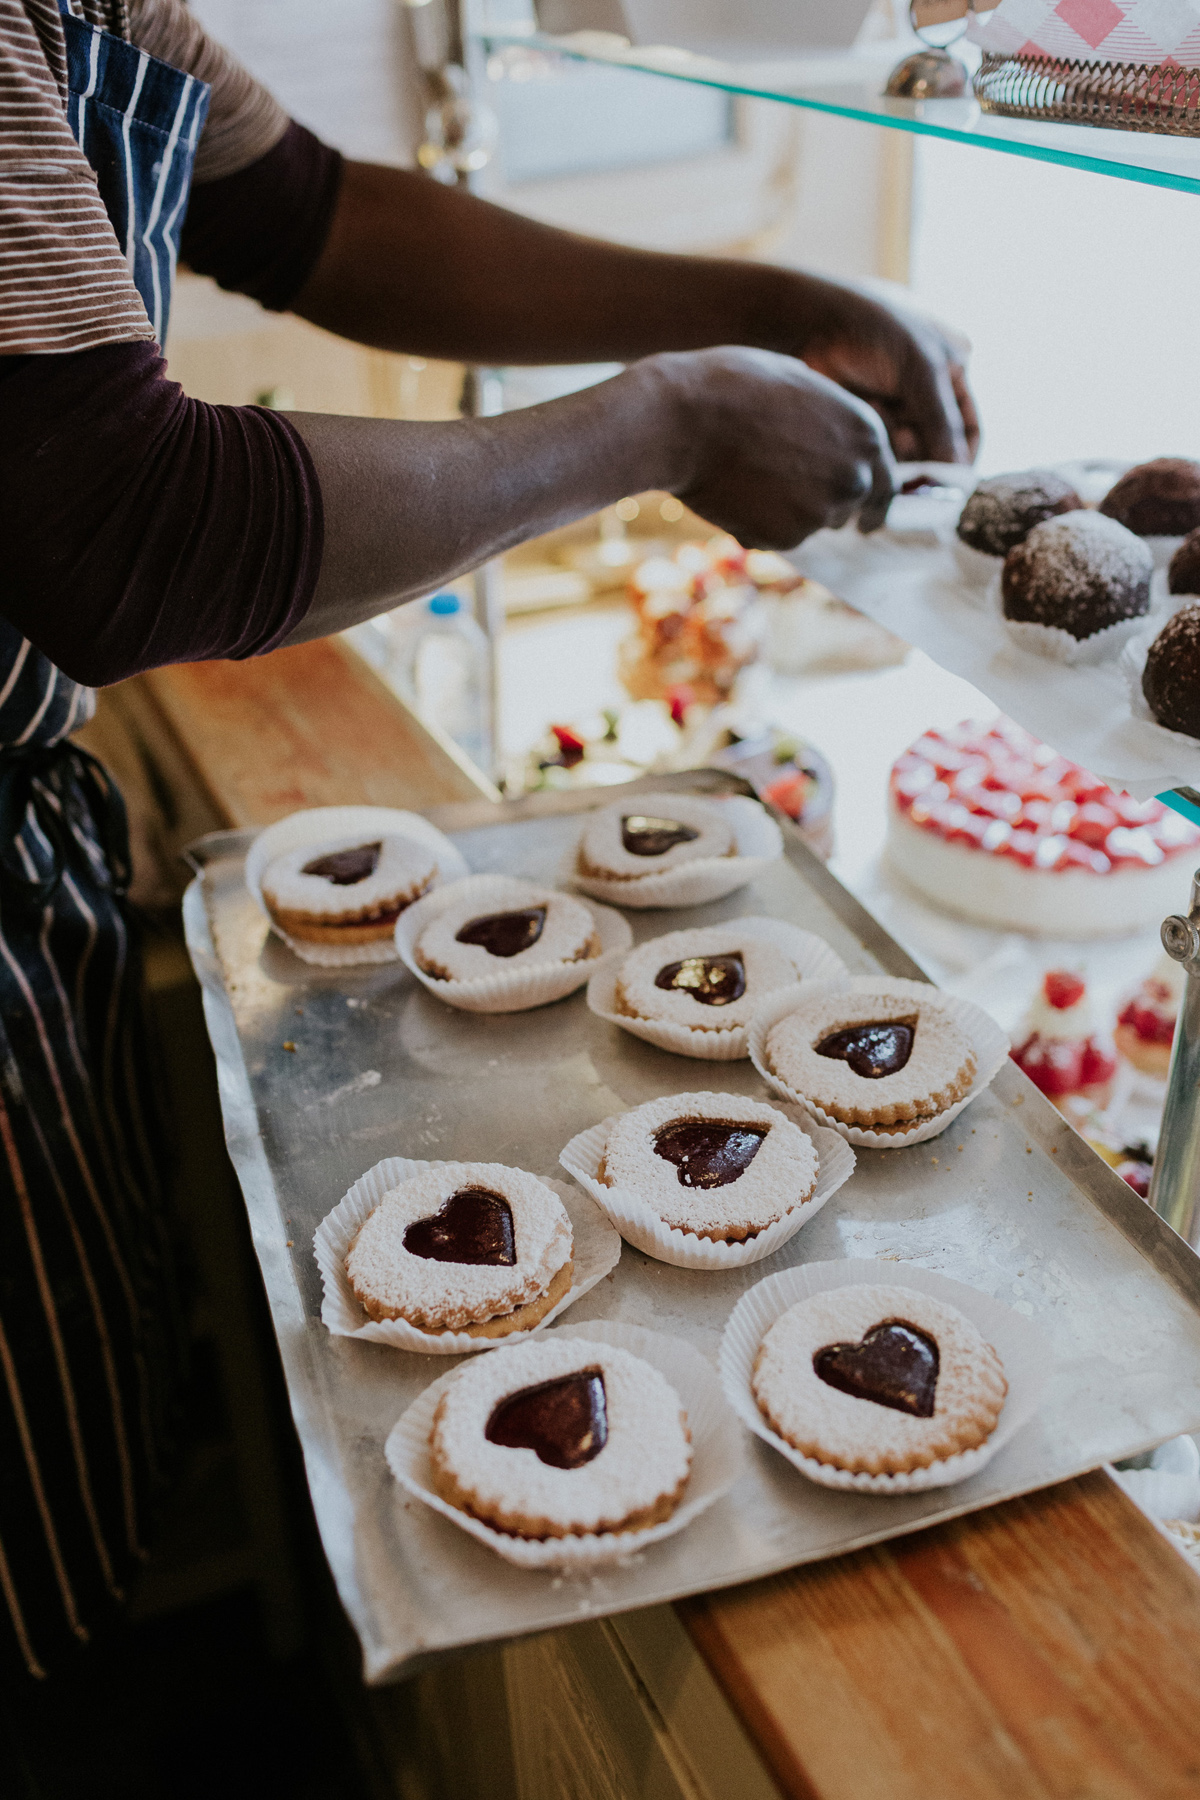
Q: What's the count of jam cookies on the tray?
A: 9